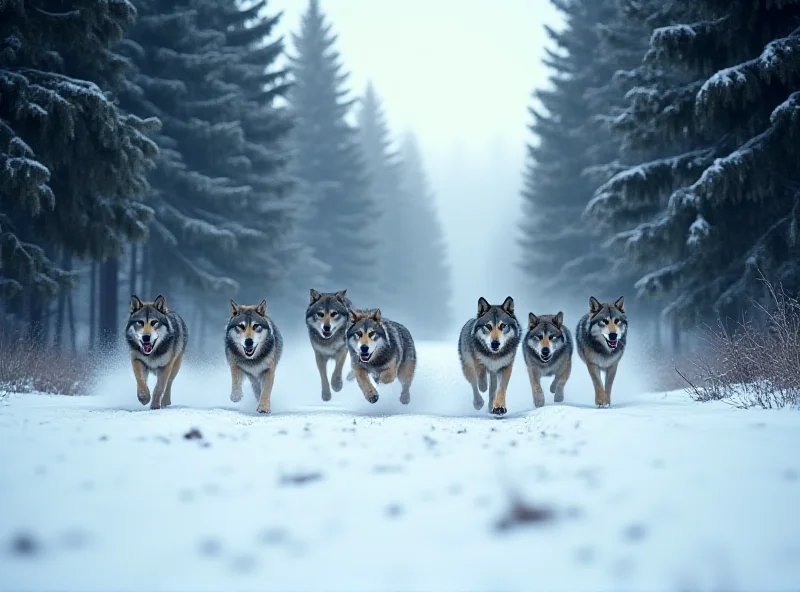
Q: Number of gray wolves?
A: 7